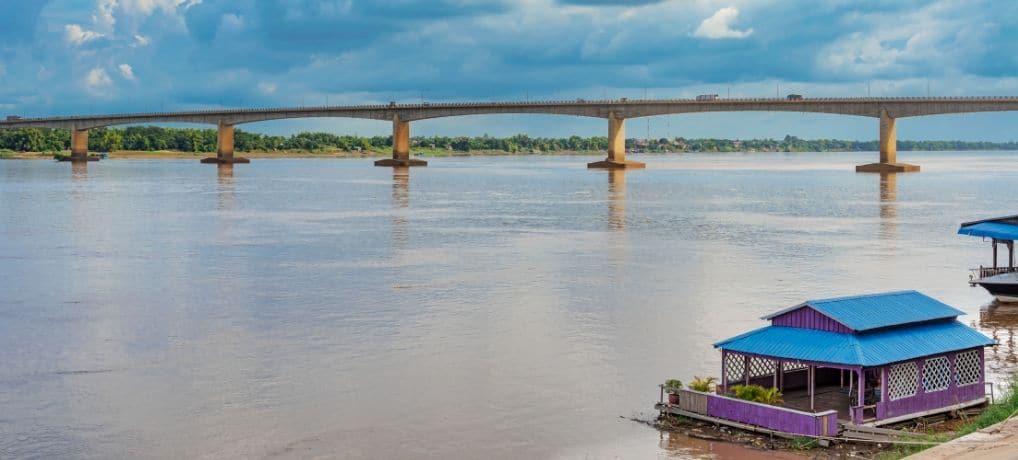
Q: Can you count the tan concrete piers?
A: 5